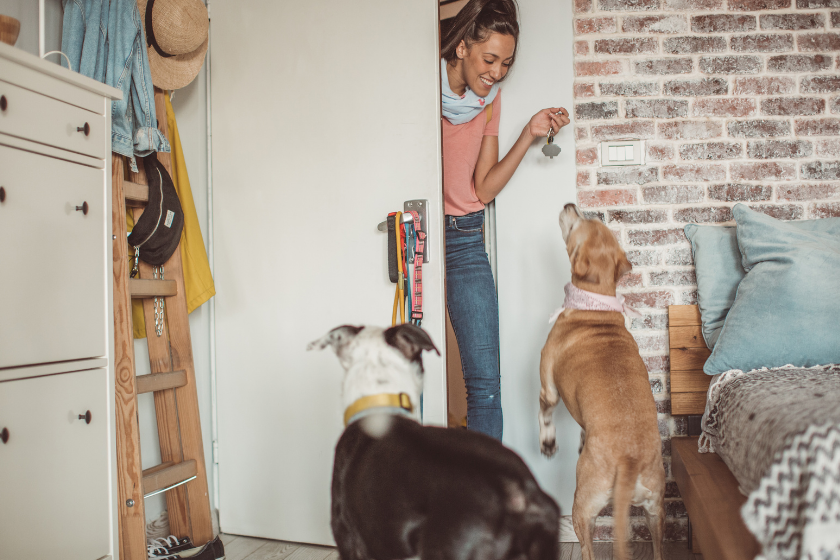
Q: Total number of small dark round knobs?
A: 6